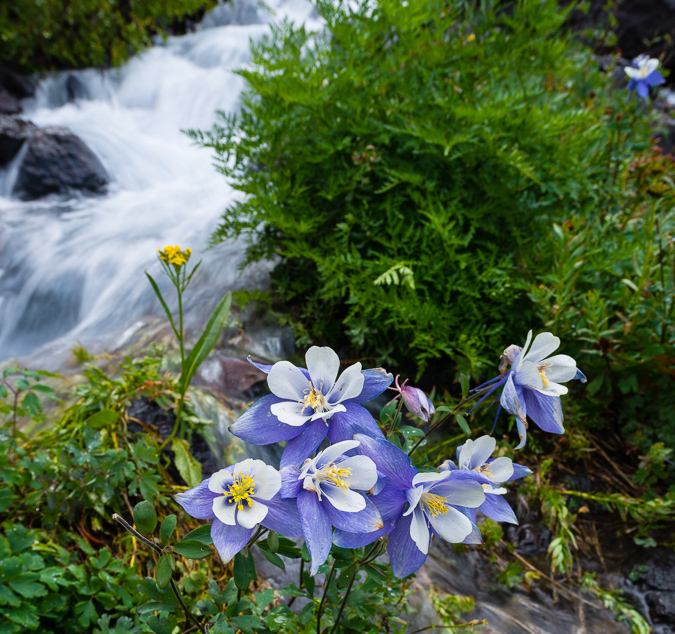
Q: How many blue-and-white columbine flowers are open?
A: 7